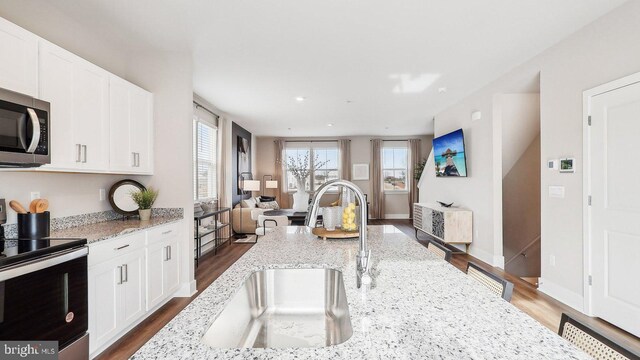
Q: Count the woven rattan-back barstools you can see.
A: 3